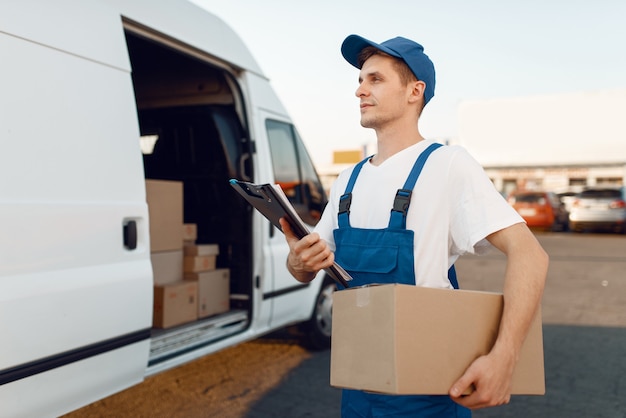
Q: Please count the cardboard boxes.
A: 8